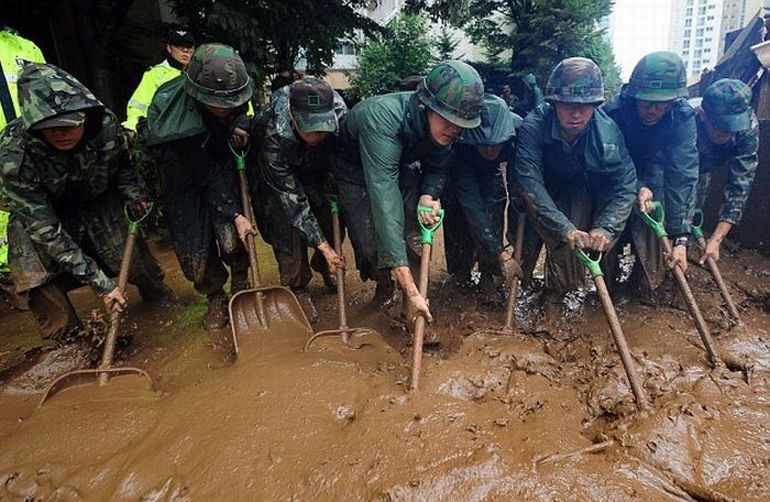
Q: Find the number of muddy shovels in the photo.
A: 8